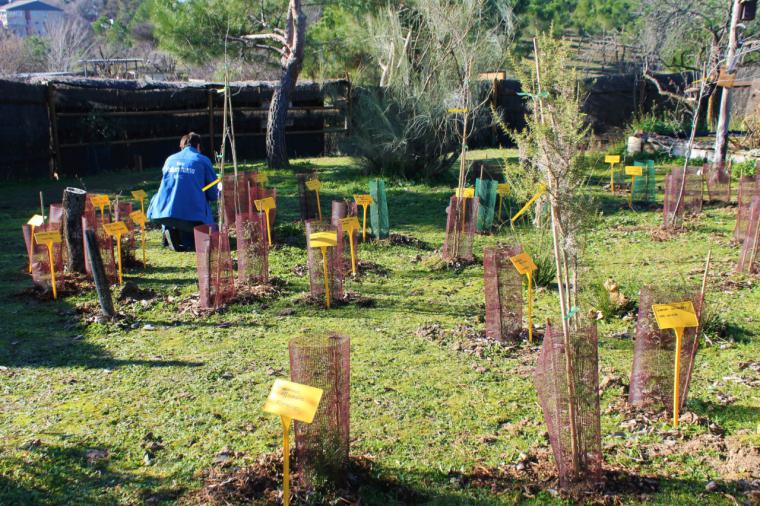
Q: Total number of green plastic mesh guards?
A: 3